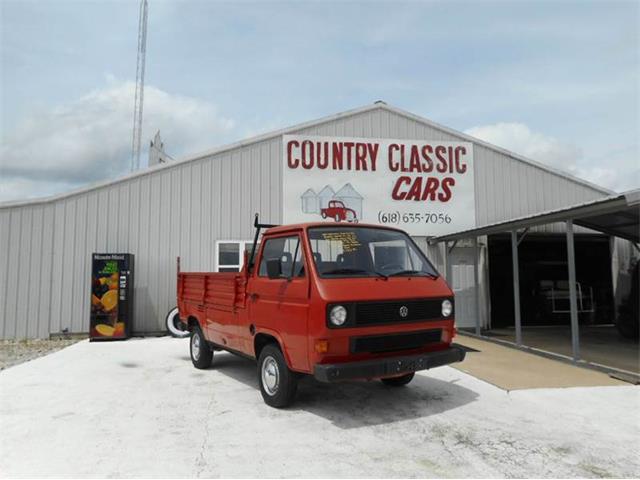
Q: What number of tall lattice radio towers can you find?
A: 1